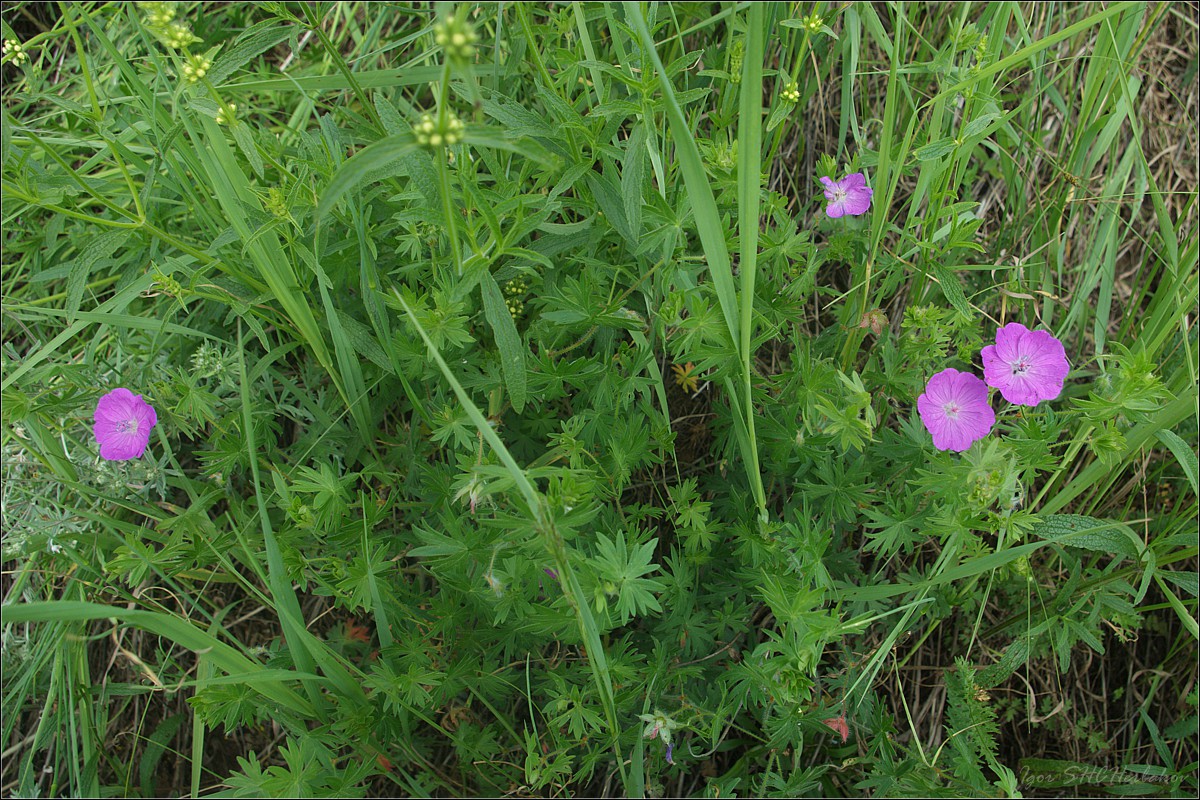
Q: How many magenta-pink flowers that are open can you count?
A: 4